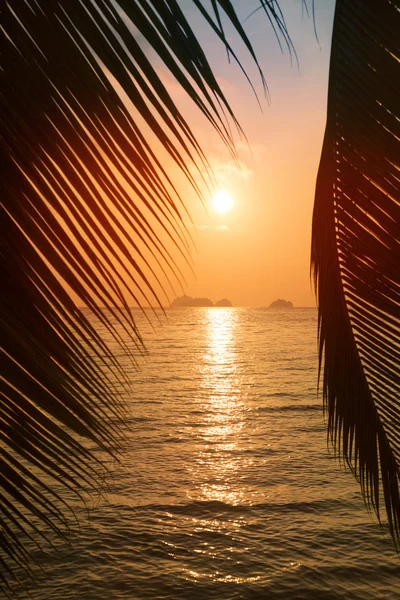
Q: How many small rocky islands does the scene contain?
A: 3